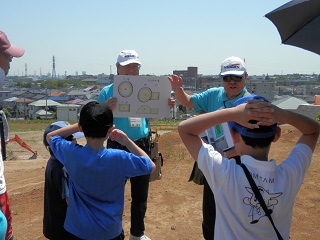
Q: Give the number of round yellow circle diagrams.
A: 2